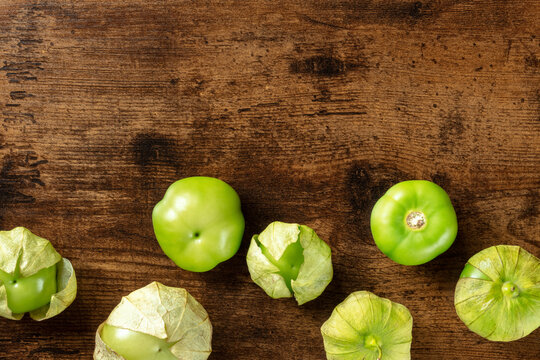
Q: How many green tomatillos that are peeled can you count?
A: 2